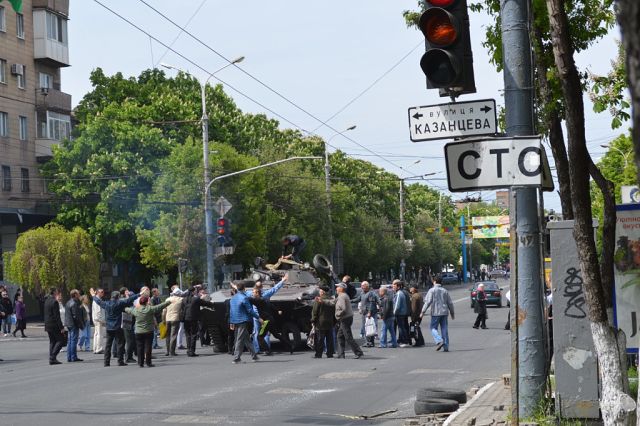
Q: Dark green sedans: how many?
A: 1